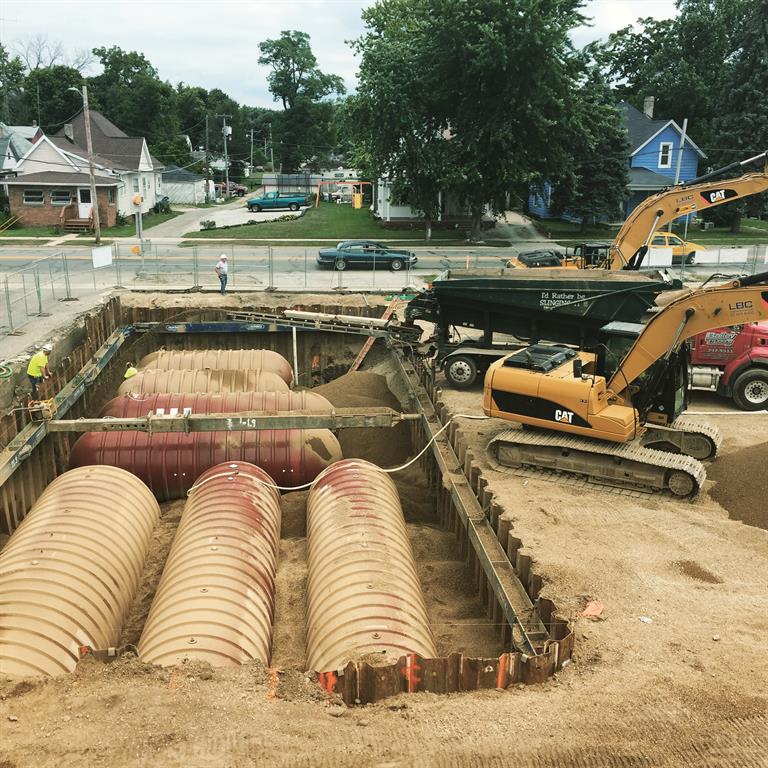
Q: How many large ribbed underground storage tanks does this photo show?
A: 7